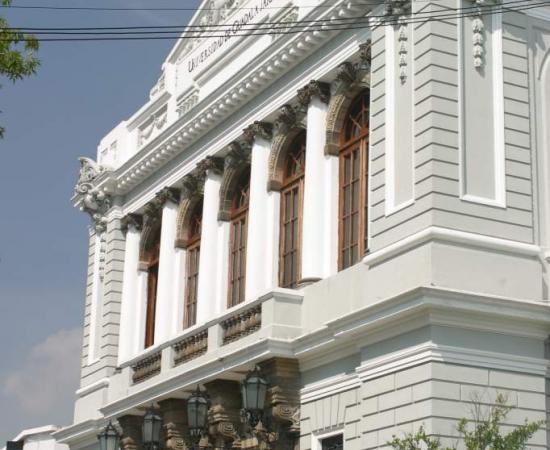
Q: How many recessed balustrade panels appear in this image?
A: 3